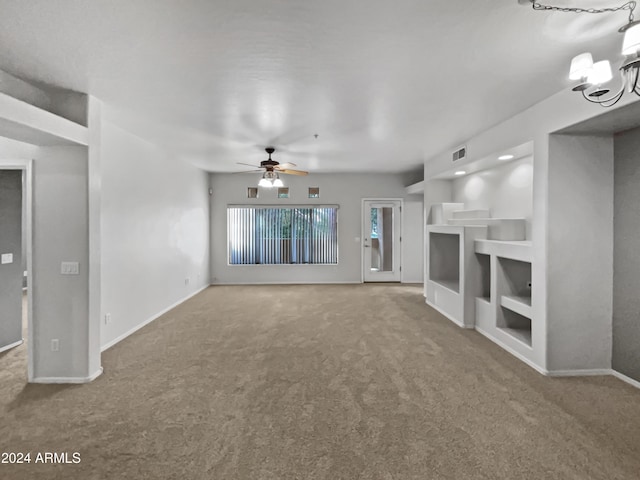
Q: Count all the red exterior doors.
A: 0